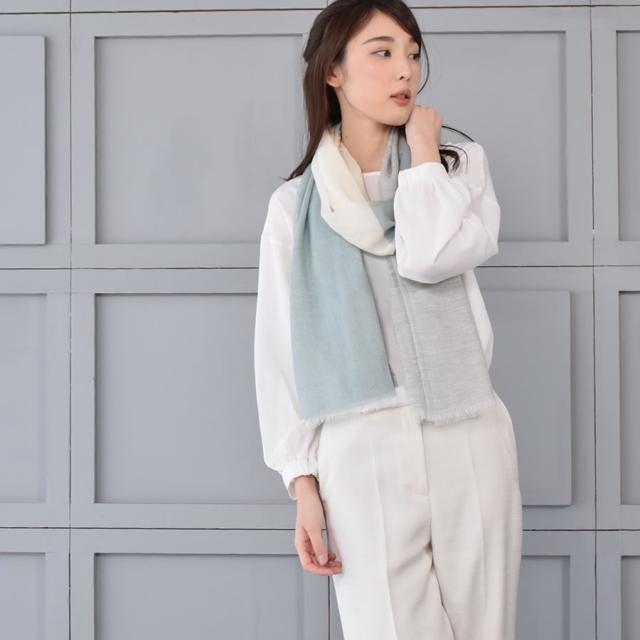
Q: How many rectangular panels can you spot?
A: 12